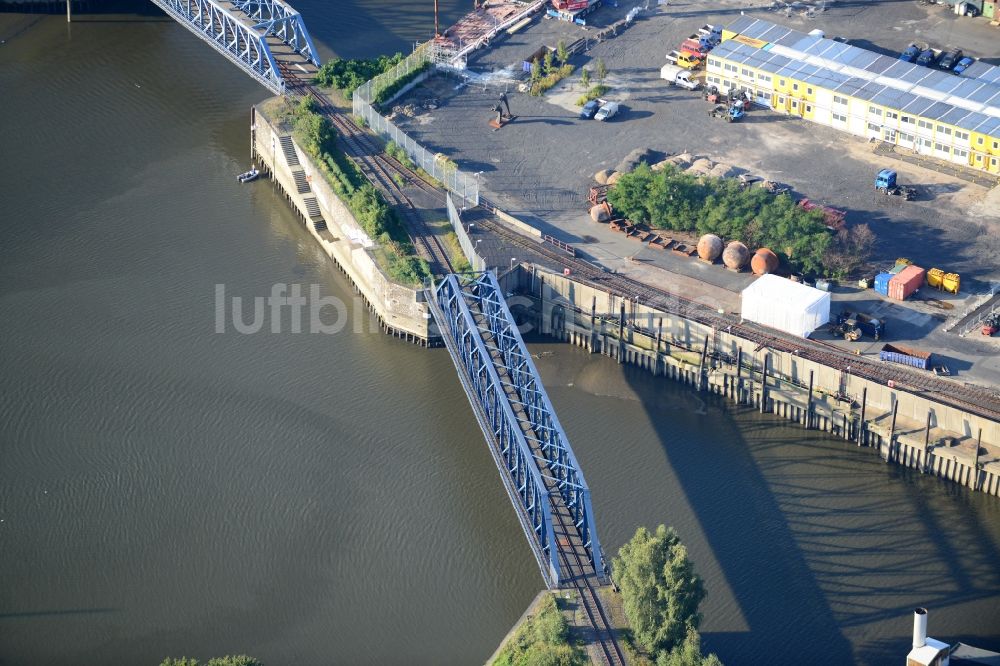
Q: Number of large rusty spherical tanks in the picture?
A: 3